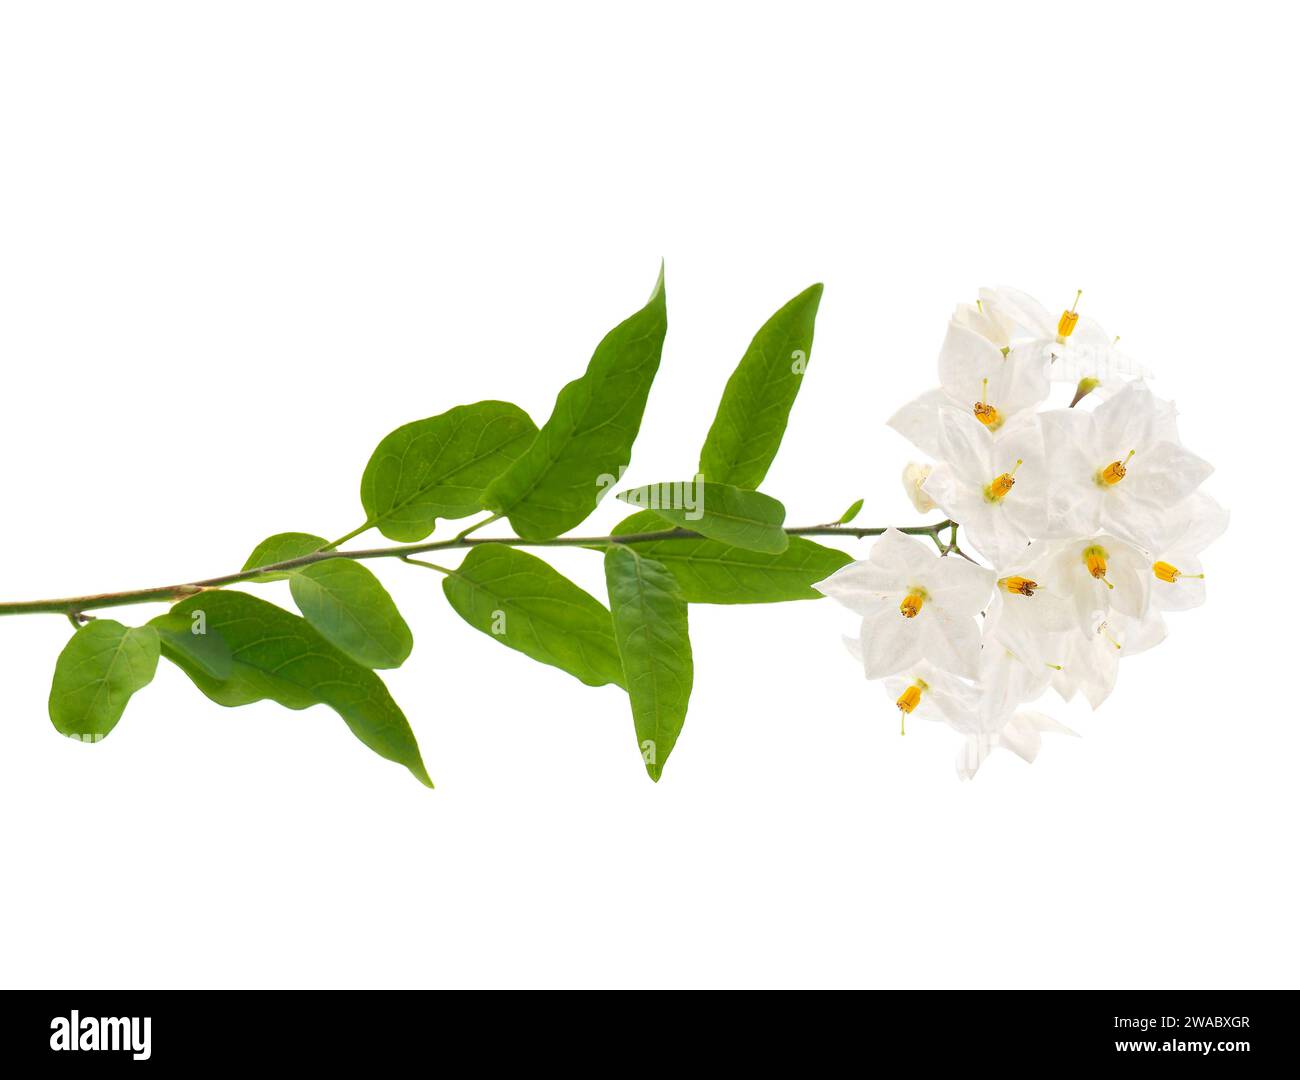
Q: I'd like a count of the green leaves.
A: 13